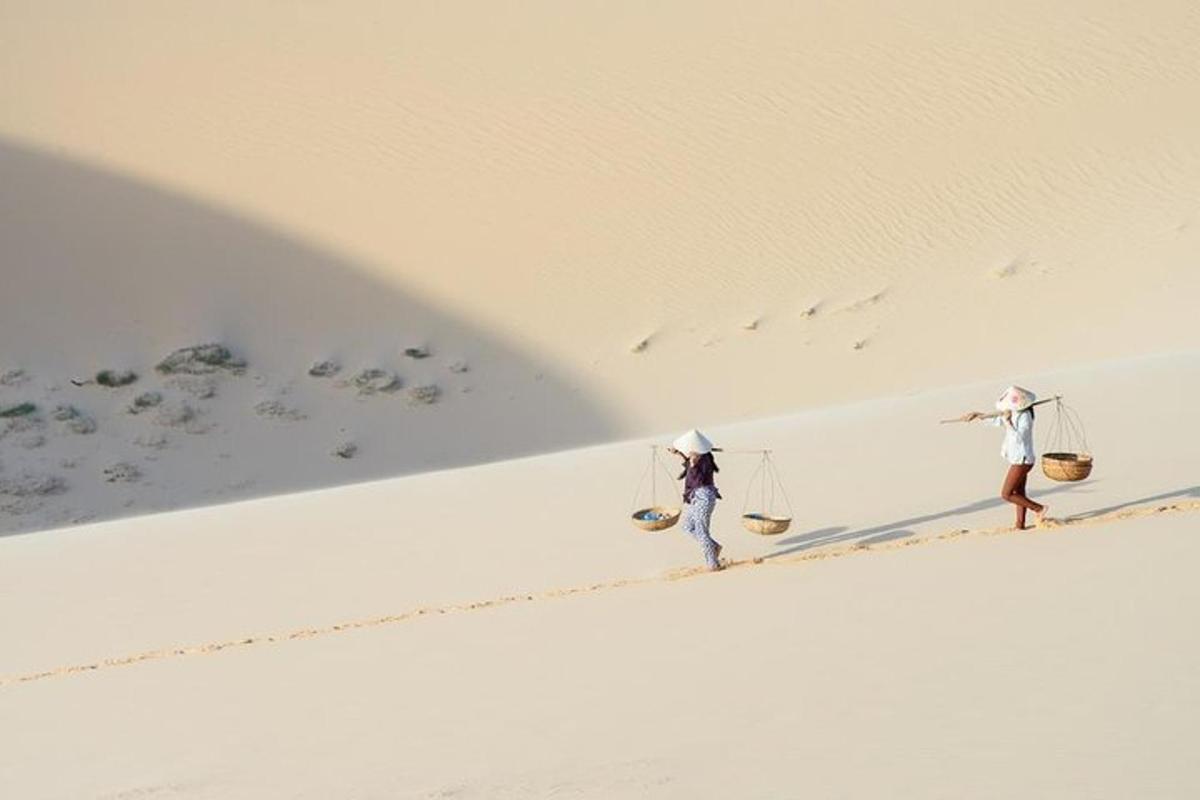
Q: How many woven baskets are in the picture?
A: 3